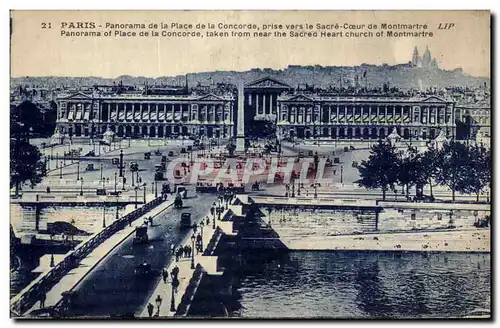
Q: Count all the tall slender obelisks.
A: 1